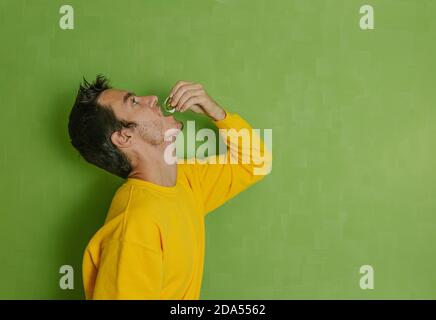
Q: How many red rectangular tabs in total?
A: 0